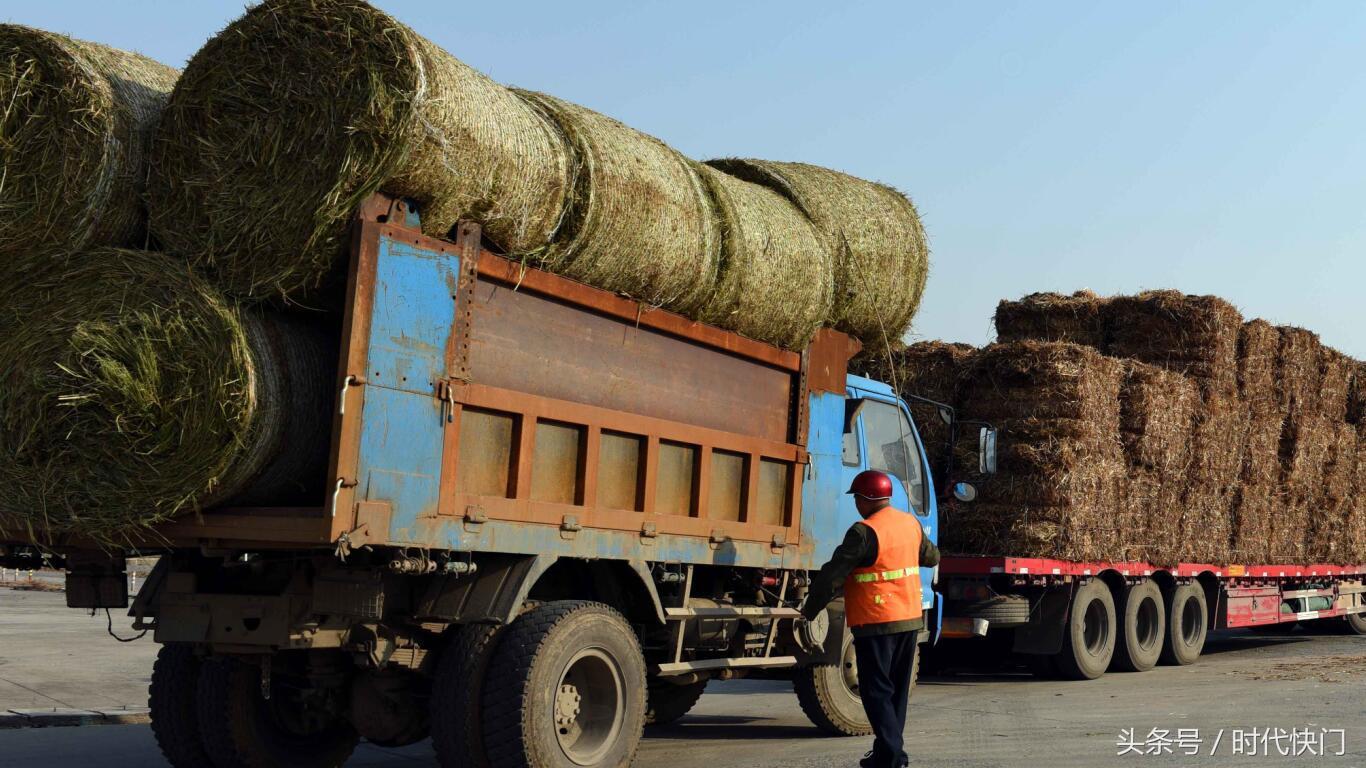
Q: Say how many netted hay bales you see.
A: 6